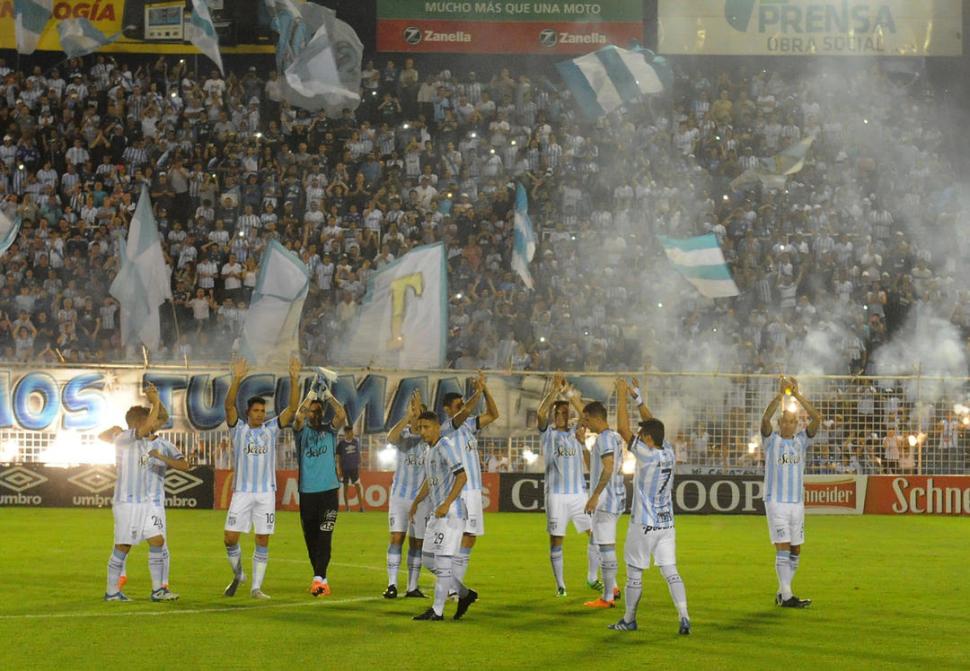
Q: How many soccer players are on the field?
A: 11